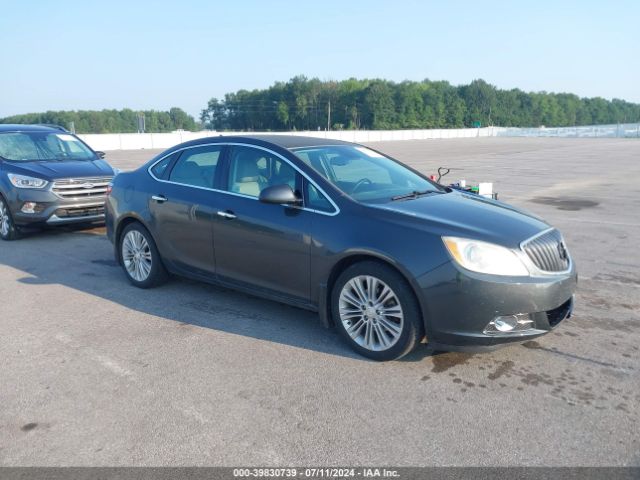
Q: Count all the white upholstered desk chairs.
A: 0